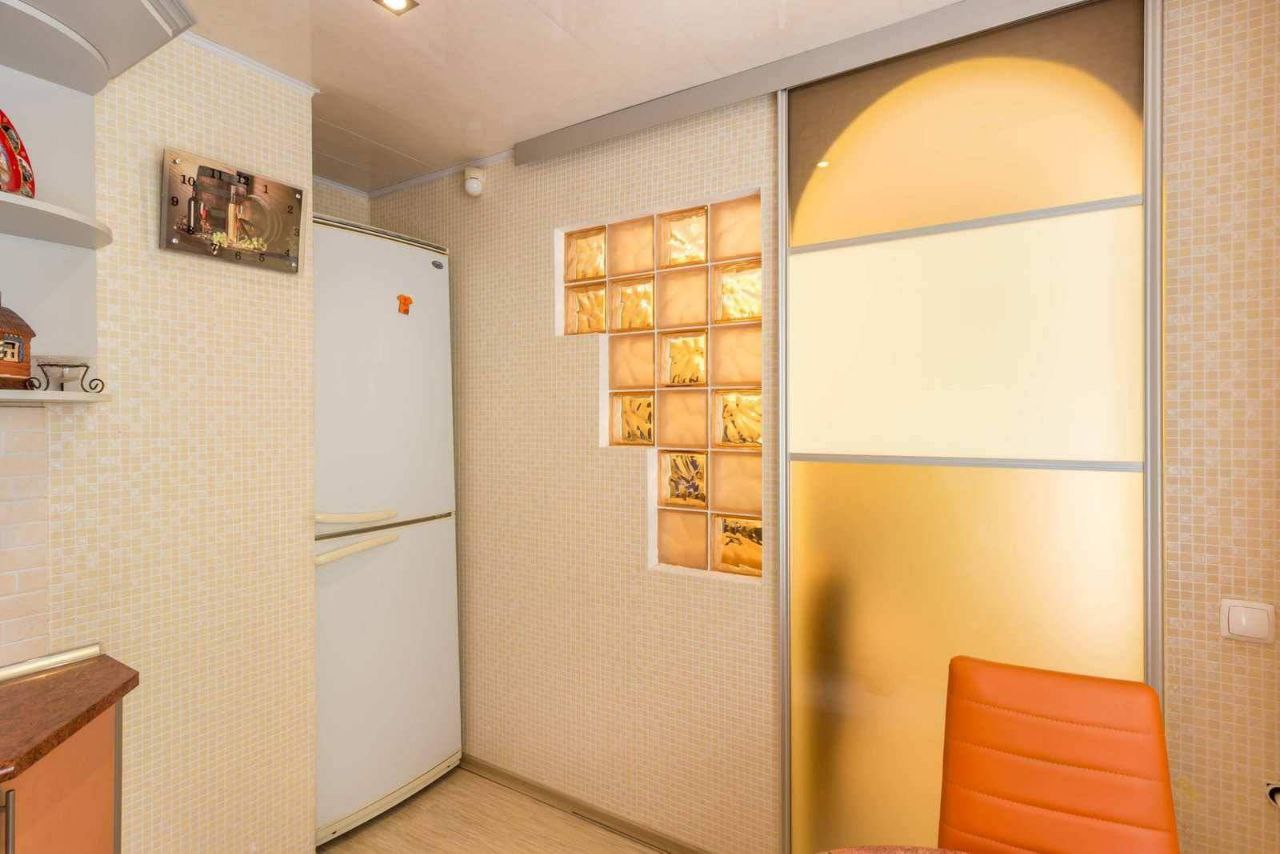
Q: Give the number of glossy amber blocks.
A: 10